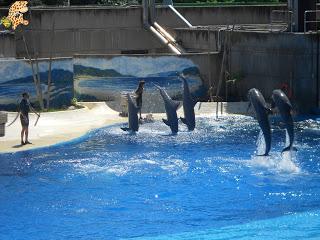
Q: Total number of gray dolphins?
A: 5